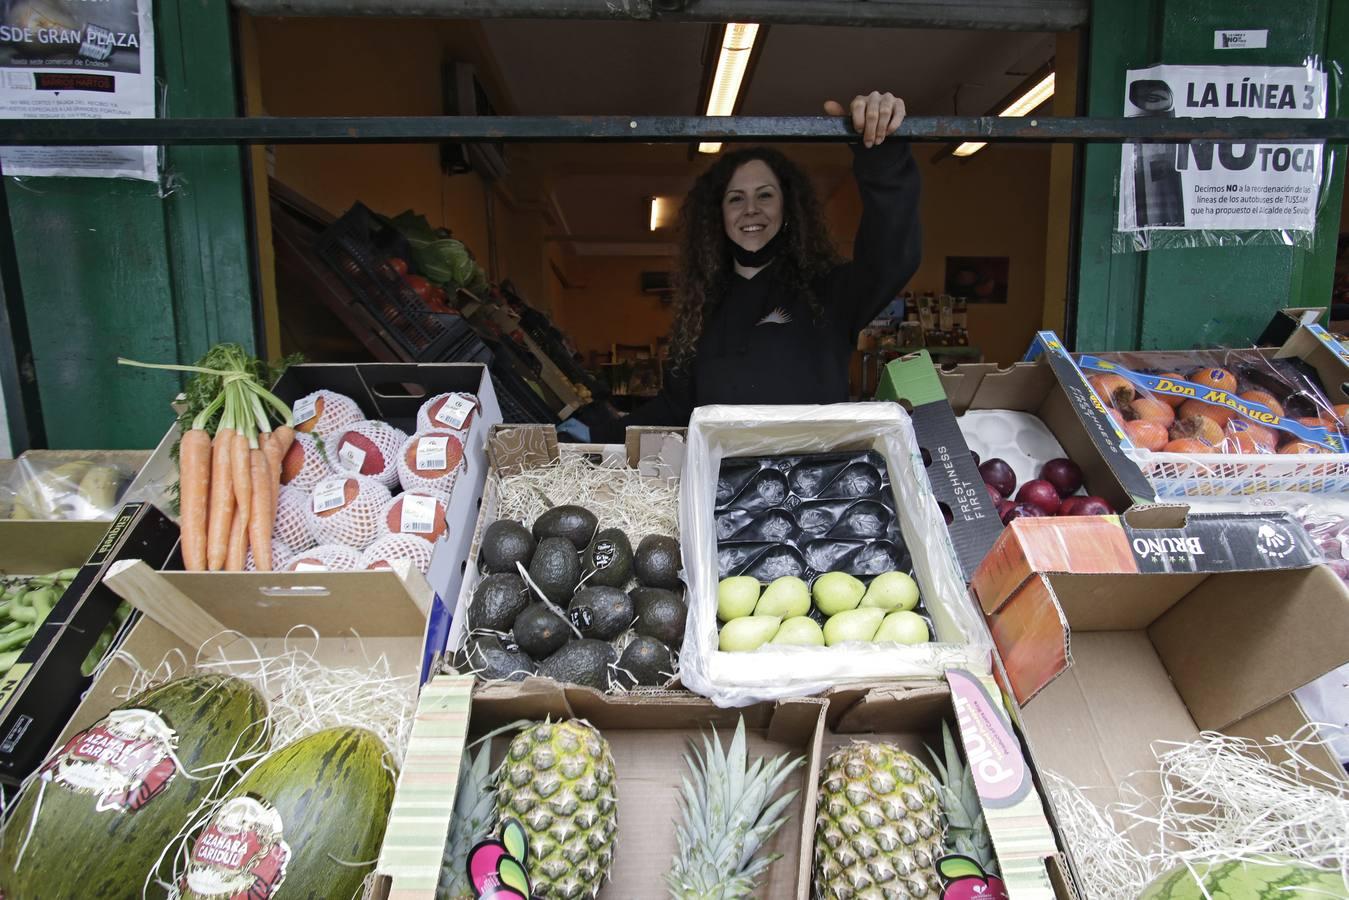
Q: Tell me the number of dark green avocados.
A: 12